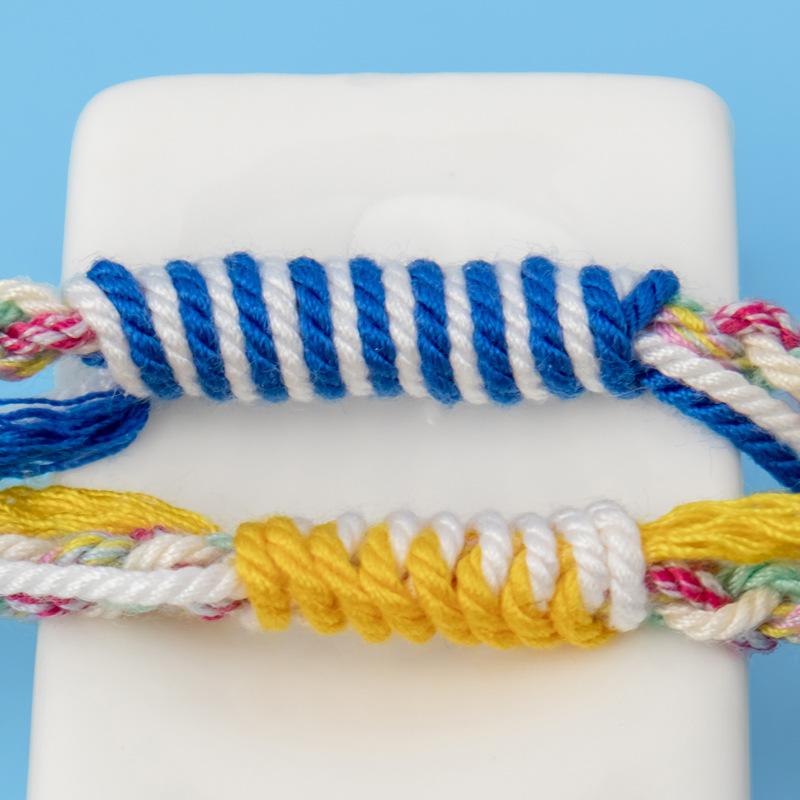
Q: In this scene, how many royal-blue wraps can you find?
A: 9